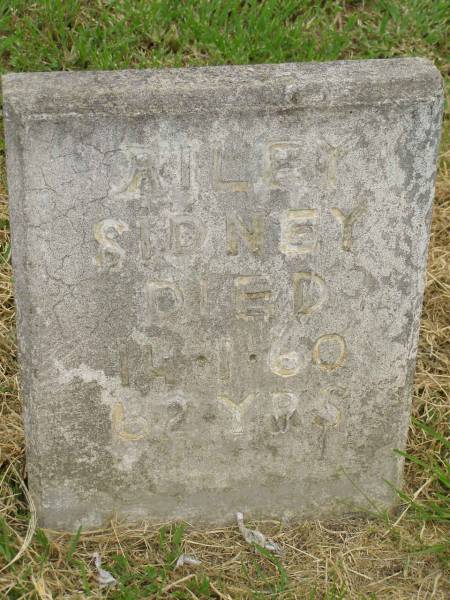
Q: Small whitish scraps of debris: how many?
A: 3